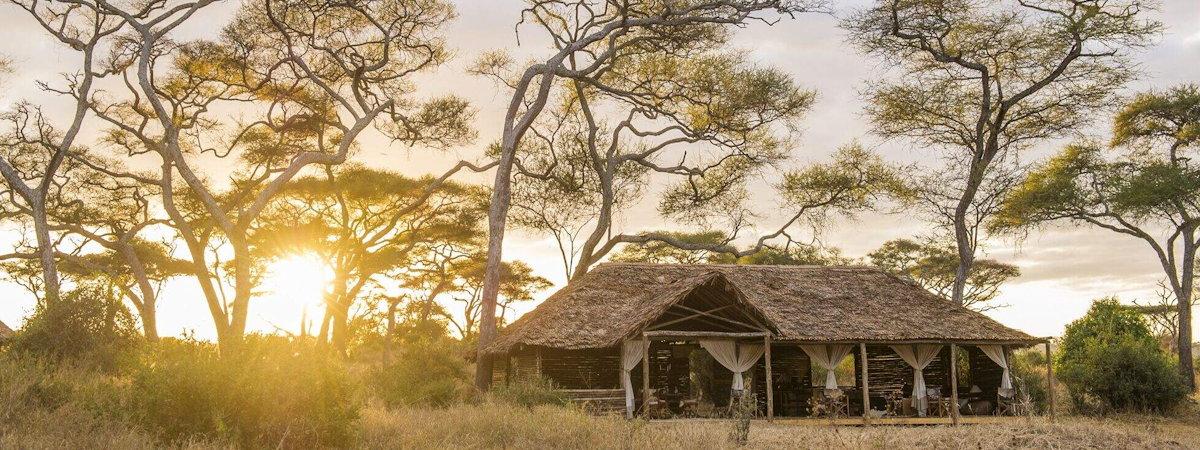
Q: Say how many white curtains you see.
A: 5